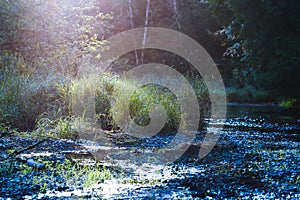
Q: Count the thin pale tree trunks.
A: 3